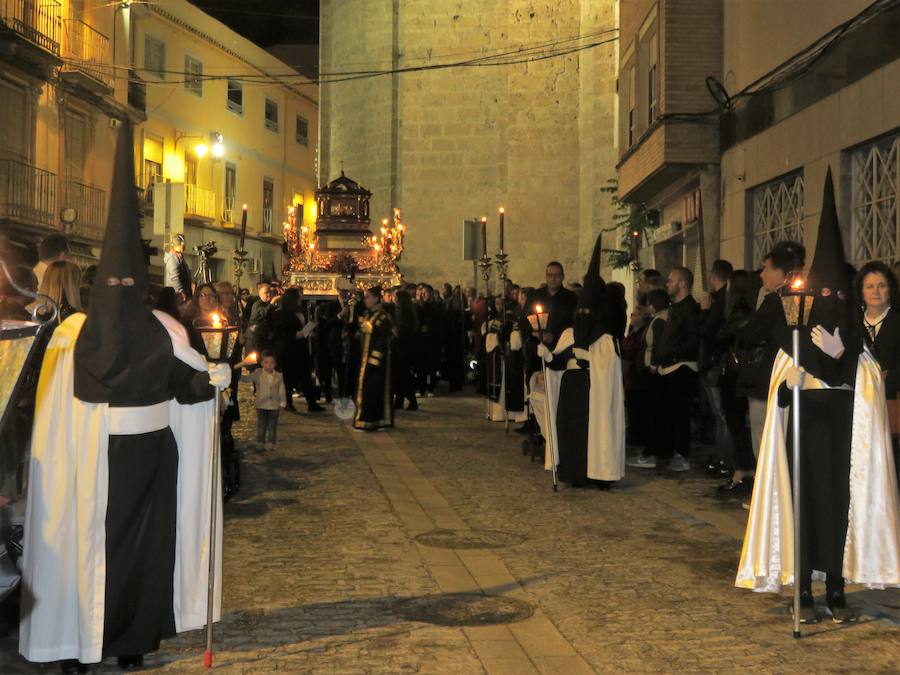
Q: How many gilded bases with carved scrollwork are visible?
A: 1